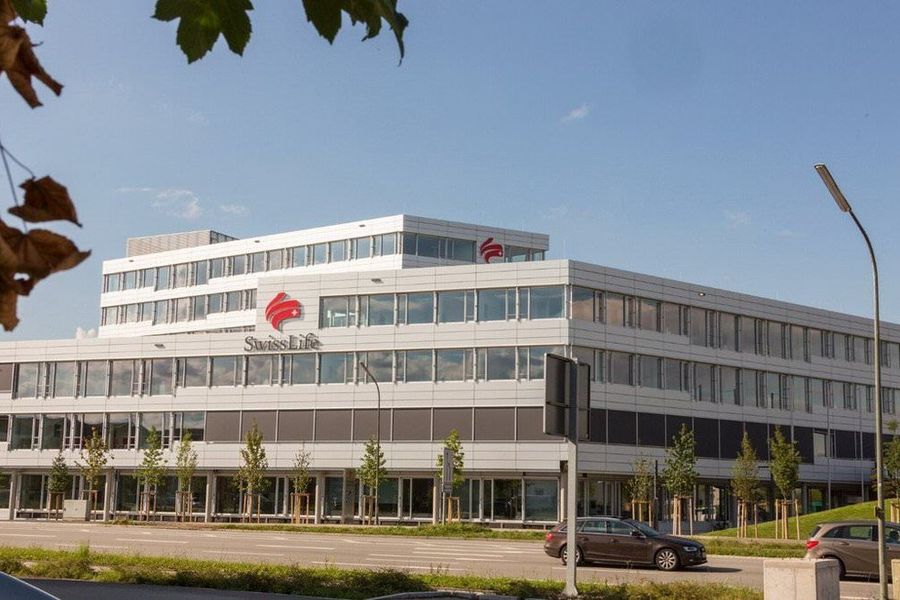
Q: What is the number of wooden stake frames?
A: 13